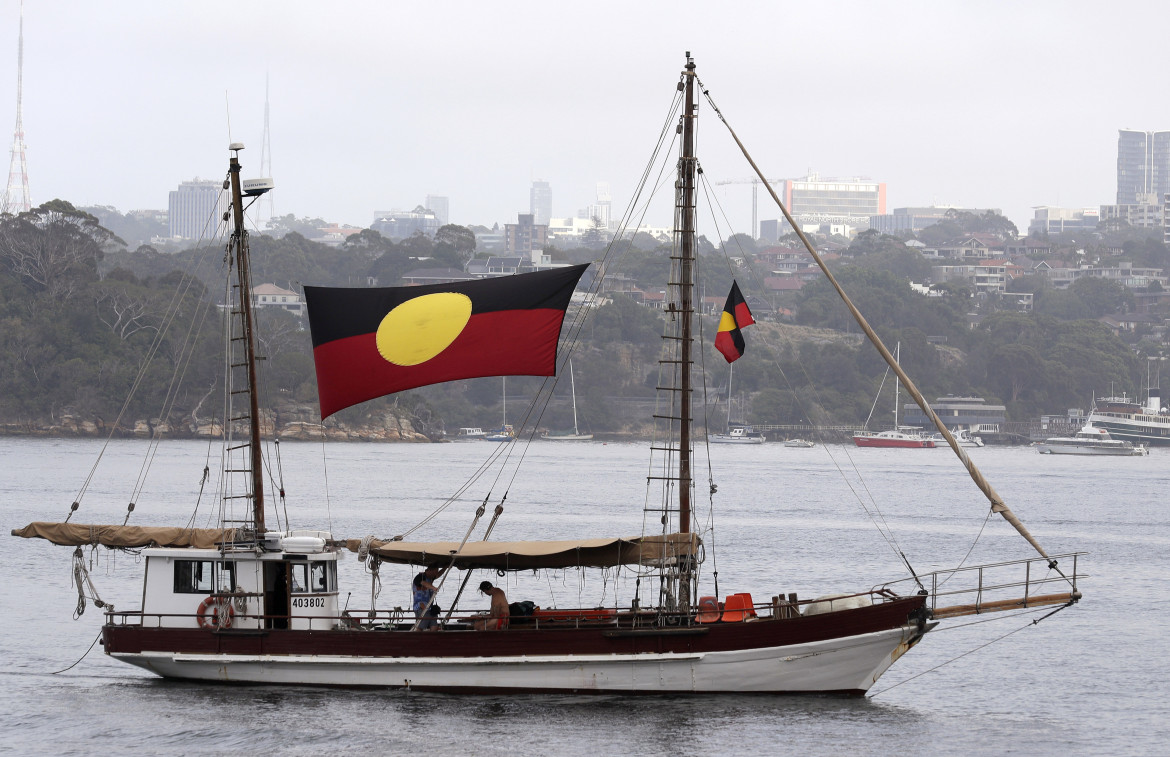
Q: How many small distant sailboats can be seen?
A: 4